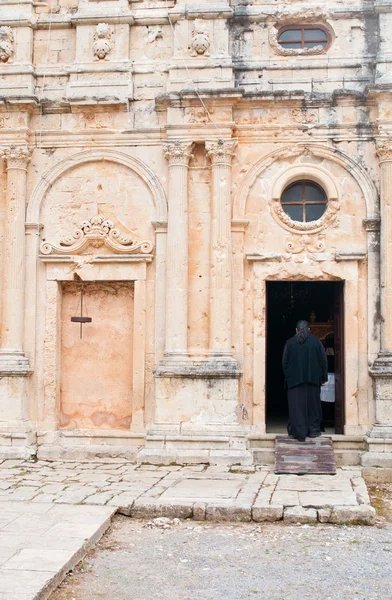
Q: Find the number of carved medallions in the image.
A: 3